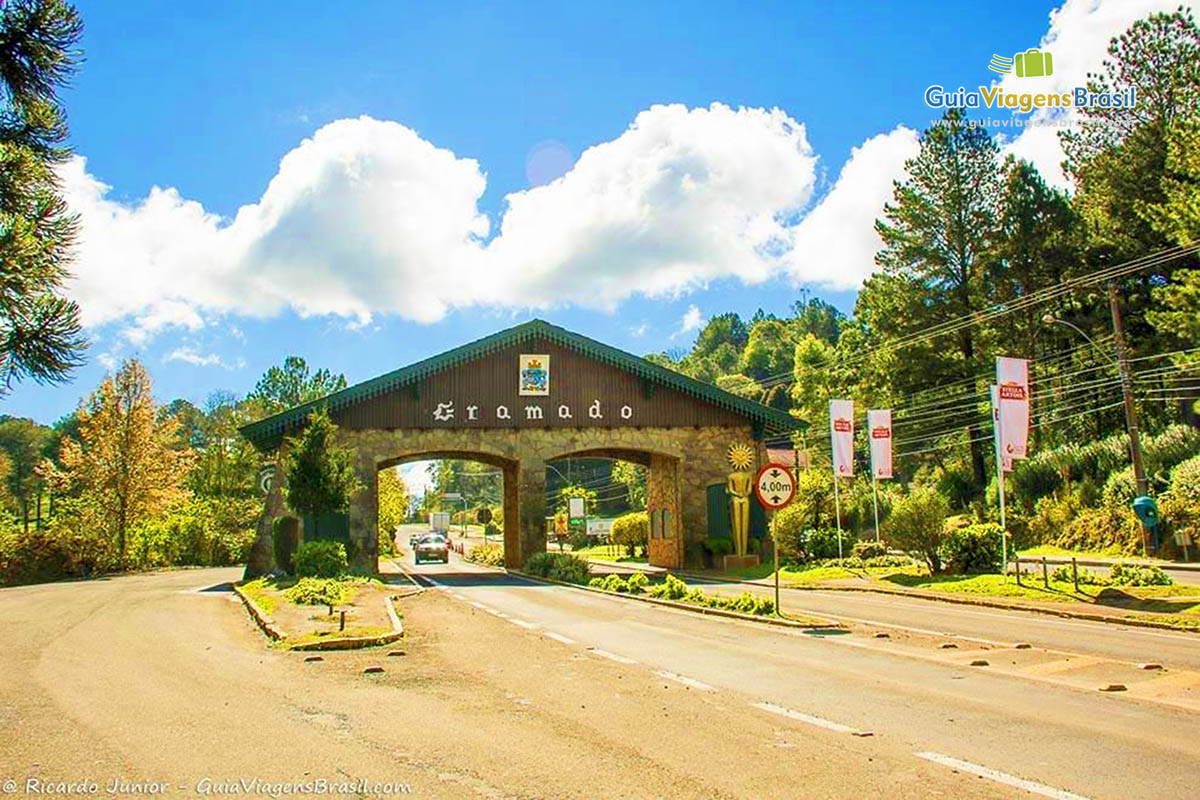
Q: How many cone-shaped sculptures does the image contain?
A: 0